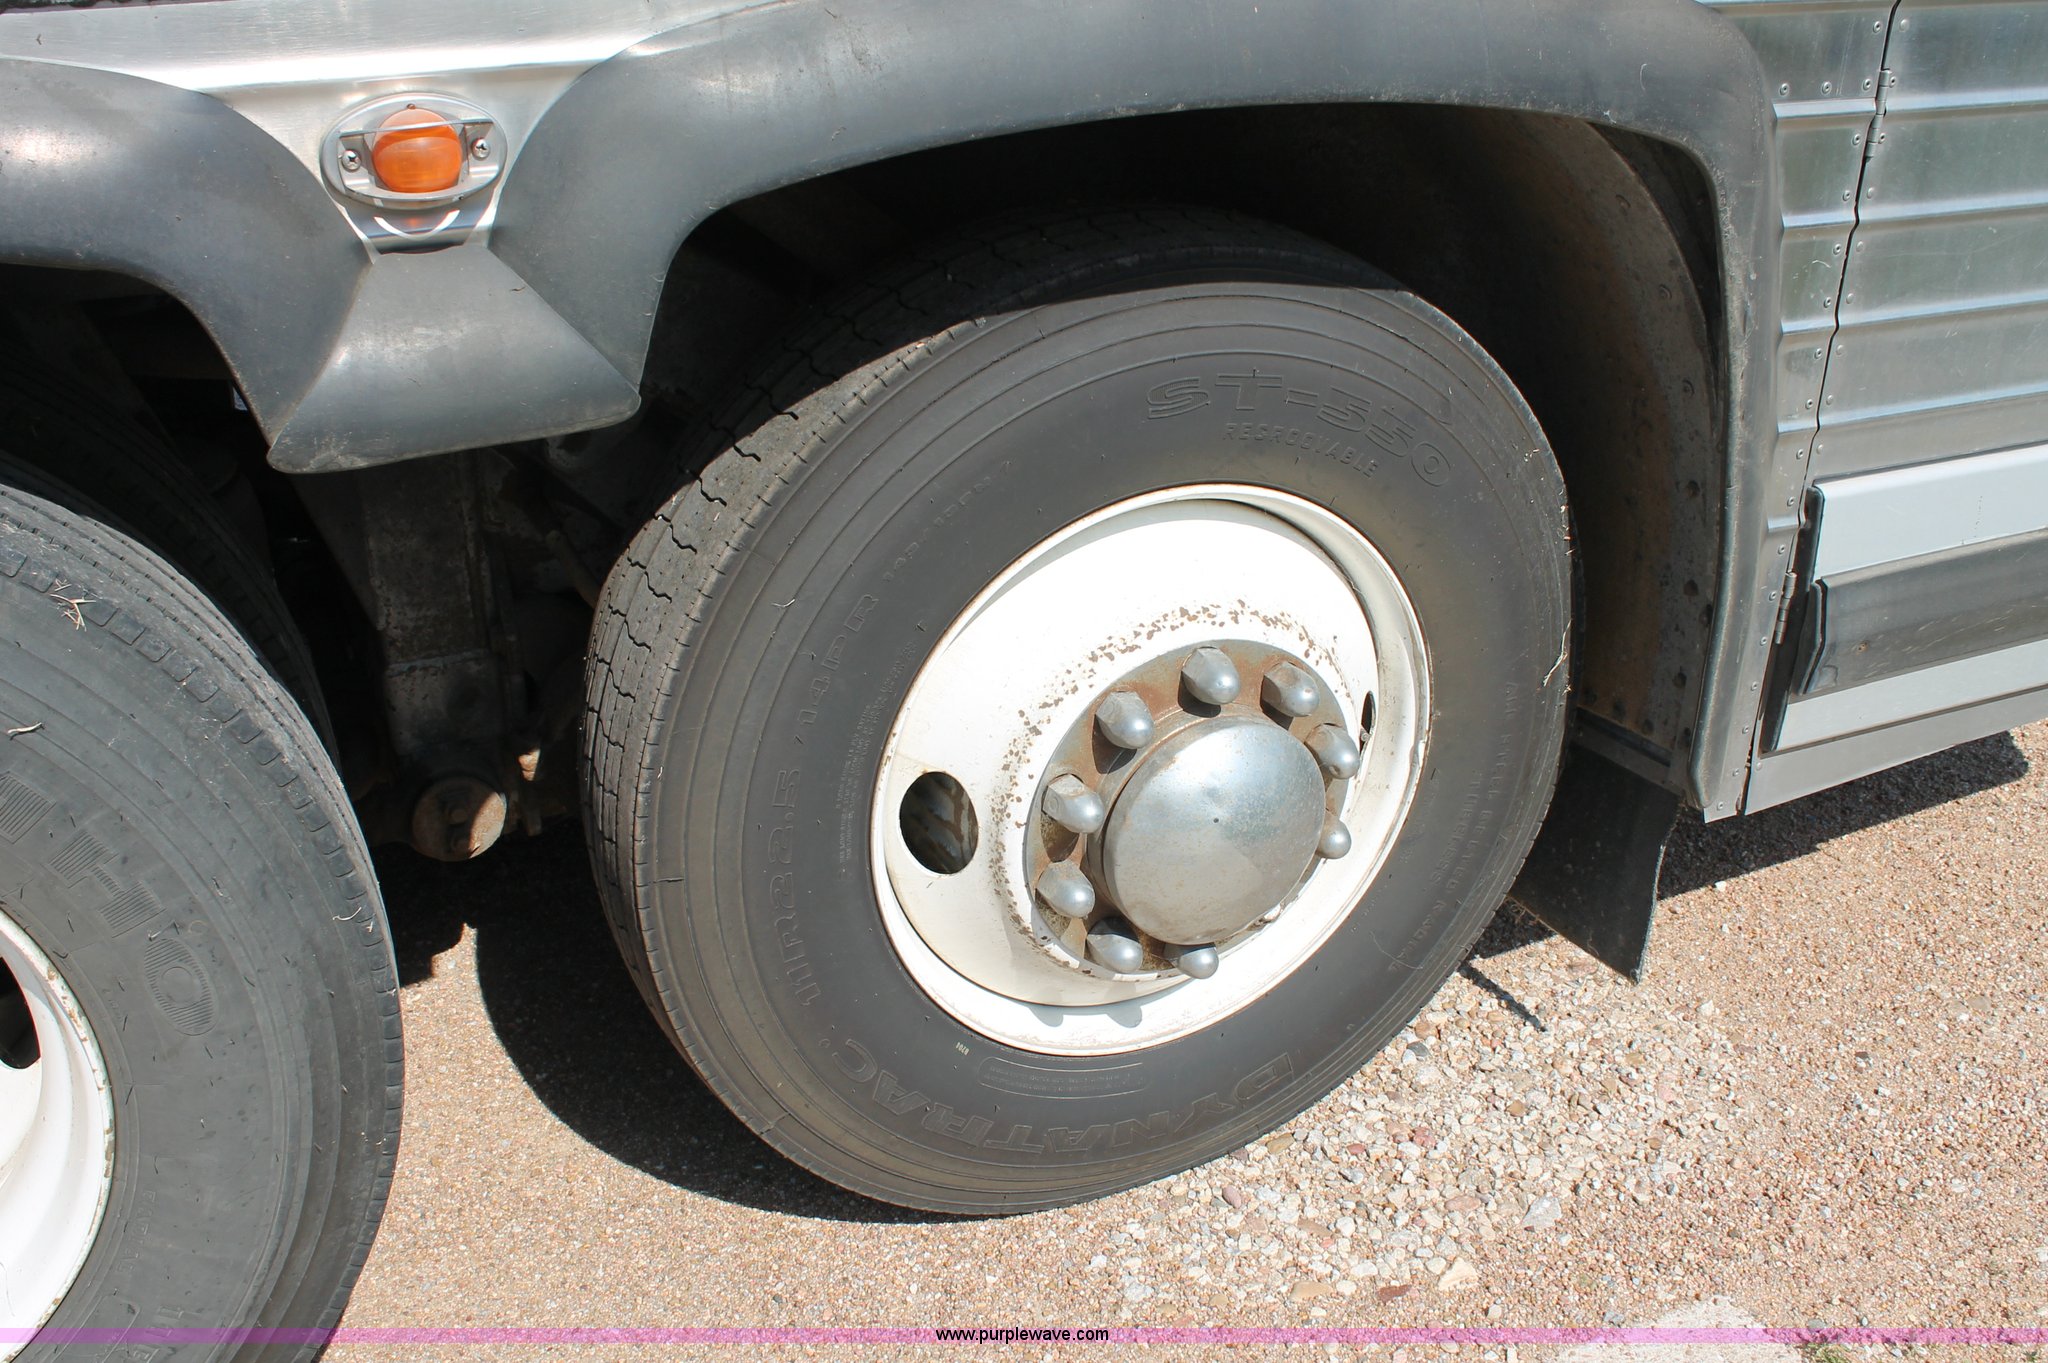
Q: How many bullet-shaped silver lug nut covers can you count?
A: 9